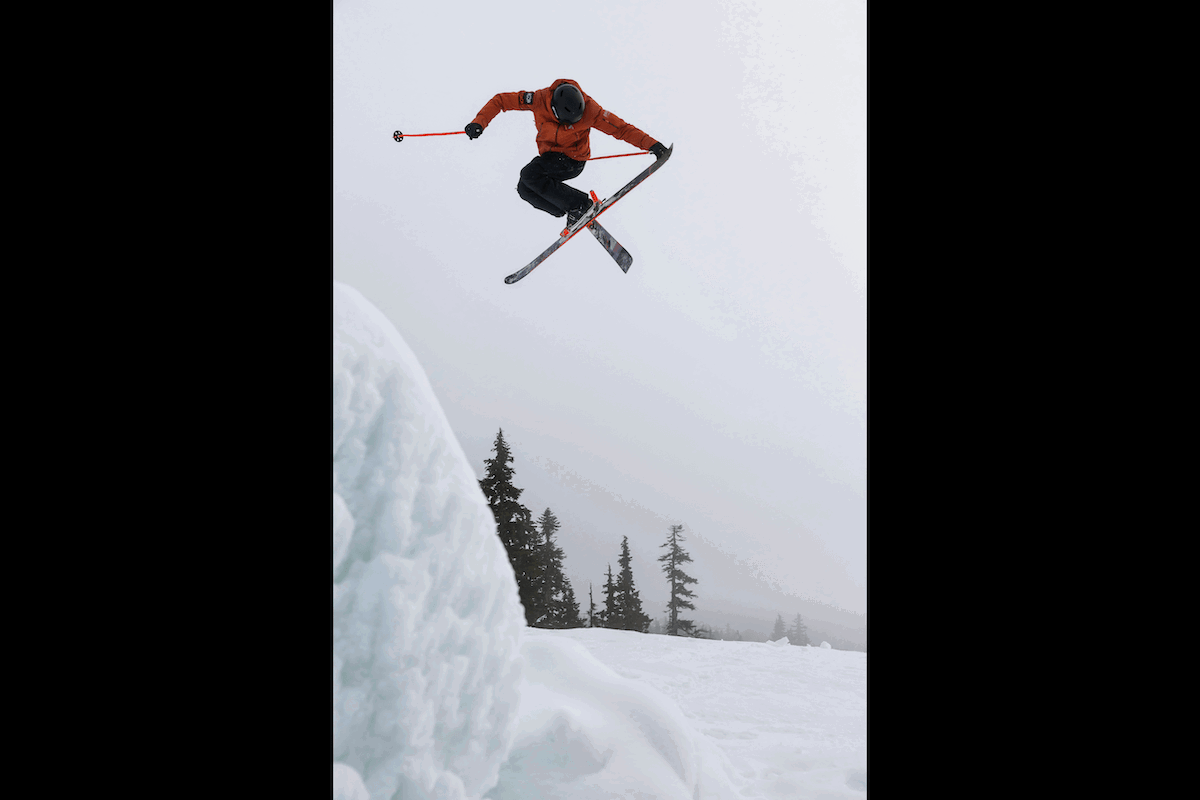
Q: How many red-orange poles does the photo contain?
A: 2